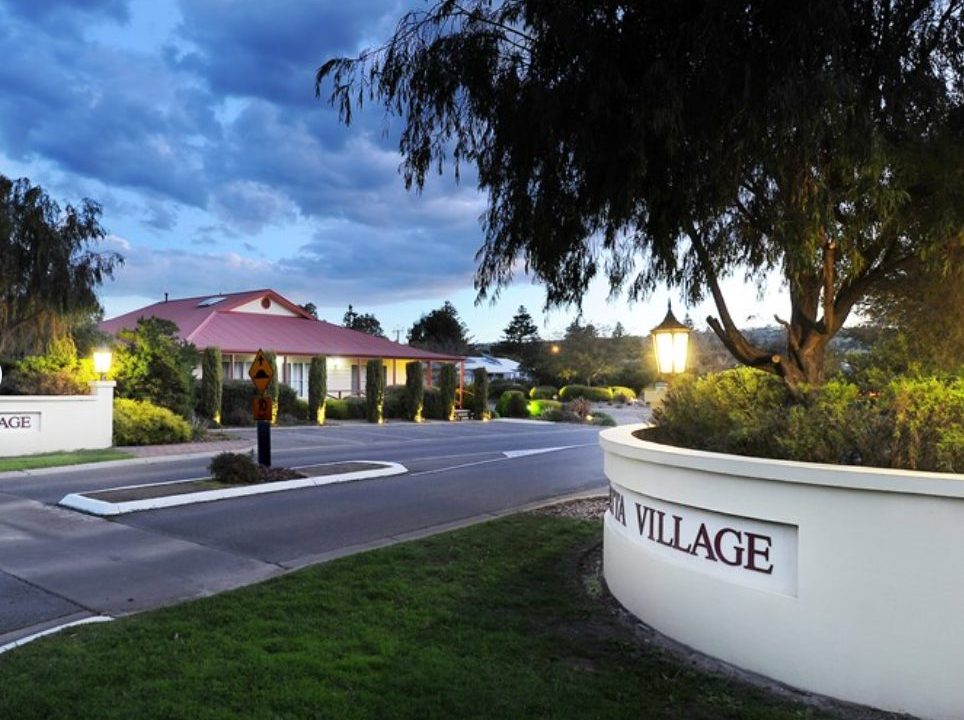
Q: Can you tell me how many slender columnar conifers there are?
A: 7